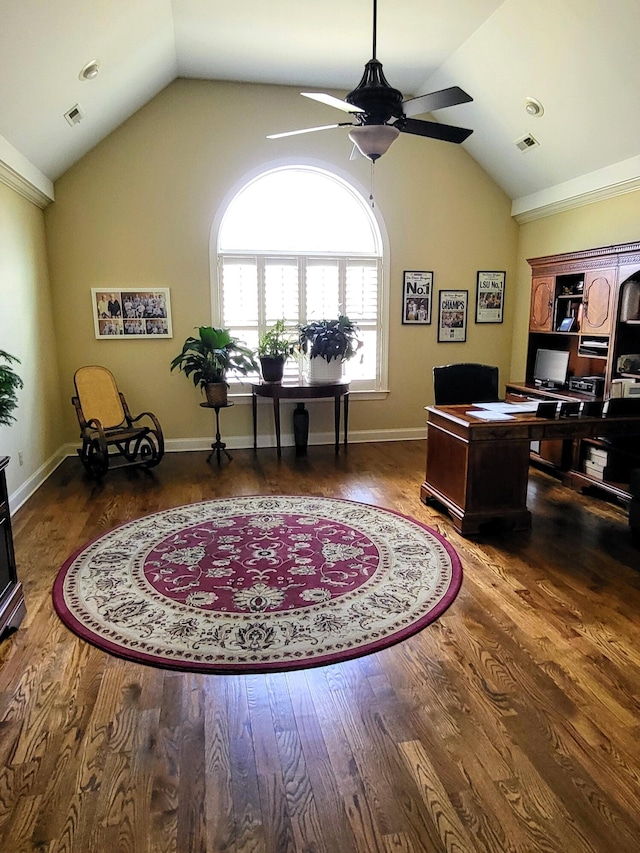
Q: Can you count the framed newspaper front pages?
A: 3